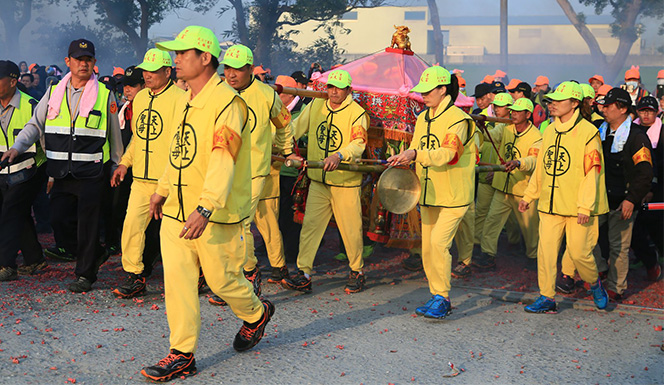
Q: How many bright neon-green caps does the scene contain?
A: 9